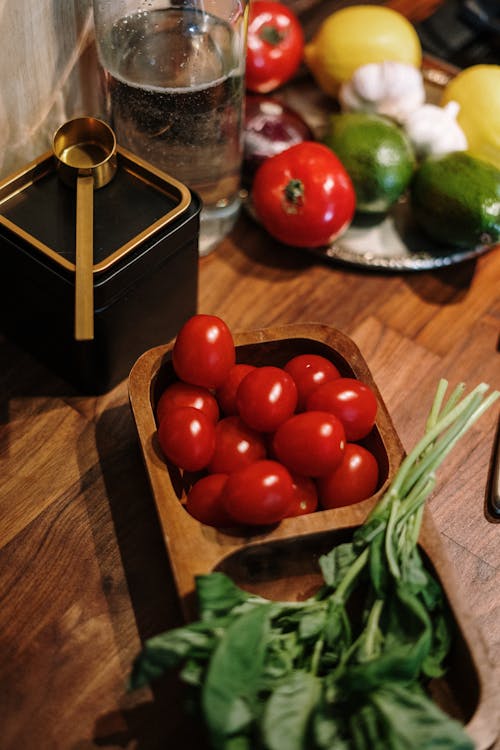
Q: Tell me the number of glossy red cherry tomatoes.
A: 13